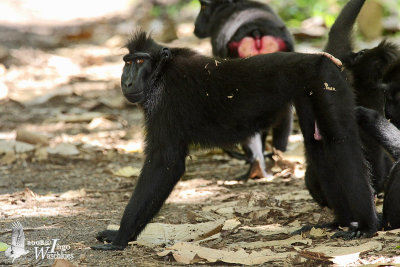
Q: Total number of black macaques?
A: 4